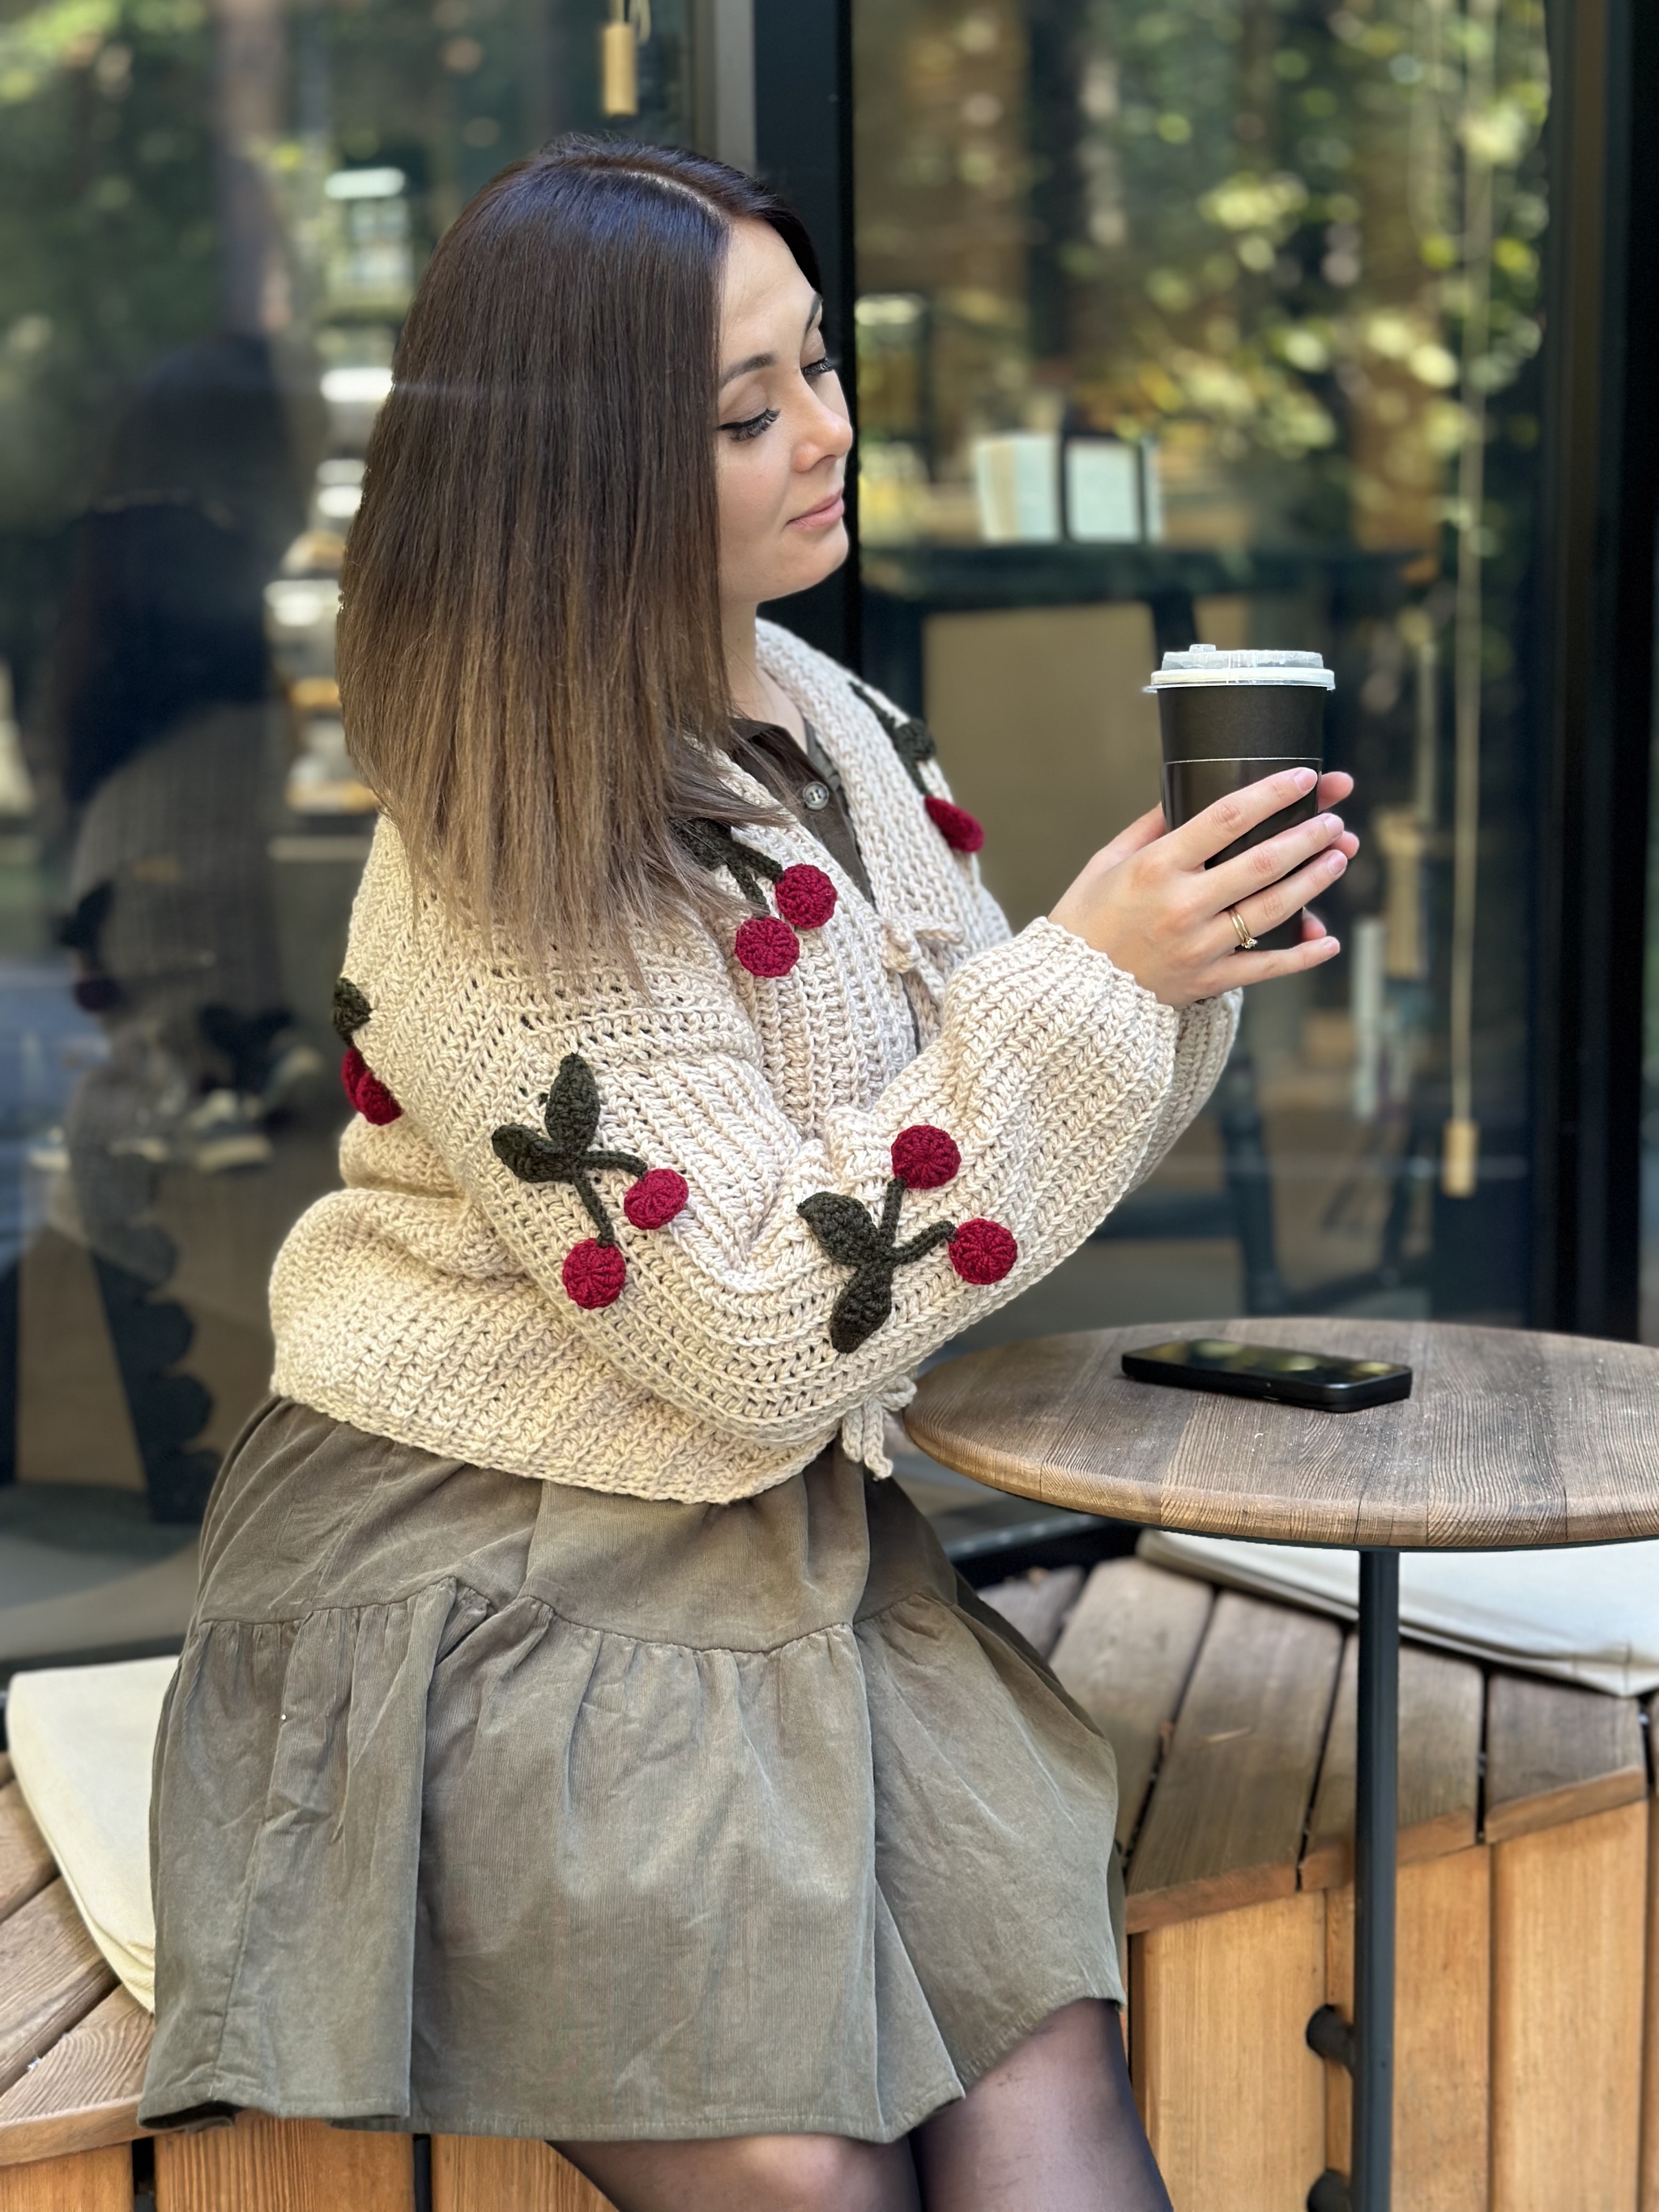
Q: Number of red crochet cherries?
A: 9